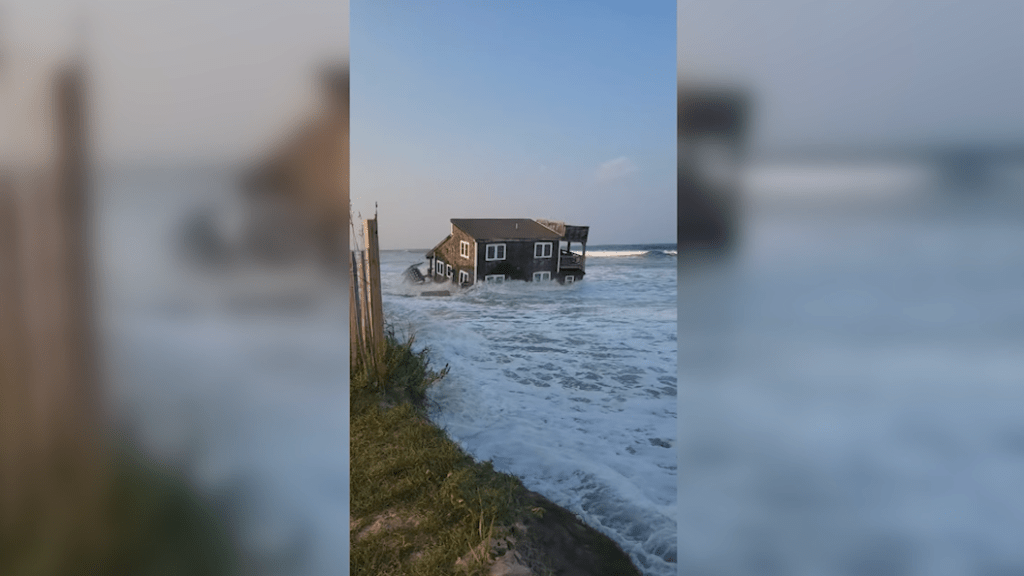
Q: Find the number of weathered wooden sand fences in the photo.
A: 1